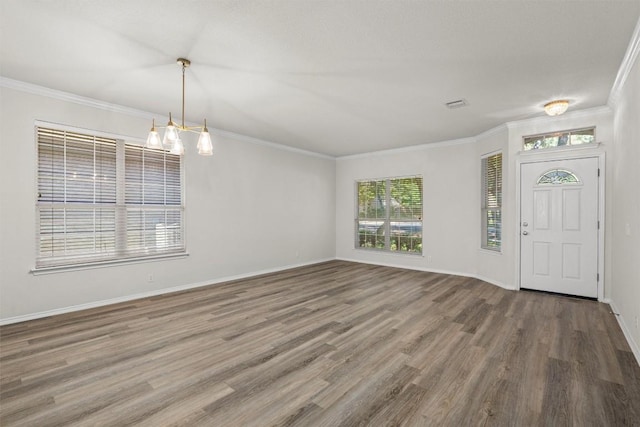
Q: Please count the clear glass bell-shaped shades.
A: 5